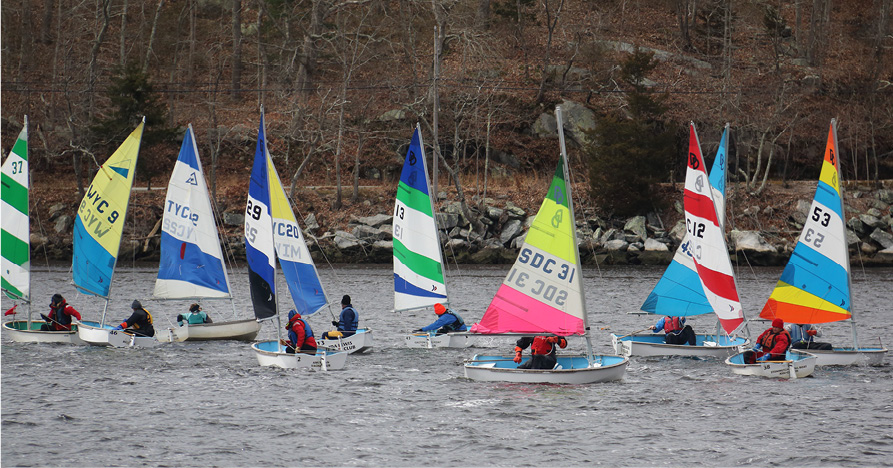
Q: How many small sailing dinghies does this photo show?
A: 10